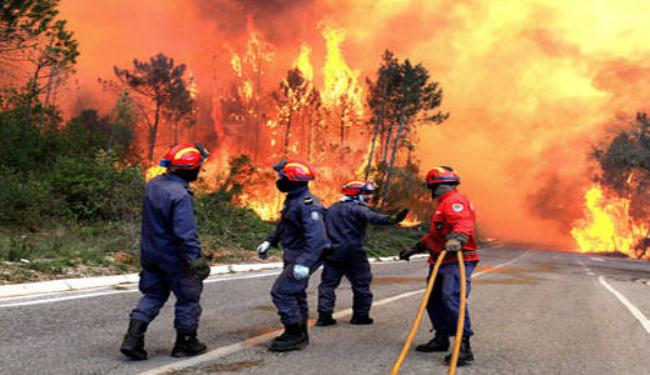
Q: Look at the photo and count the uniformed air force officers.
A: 0